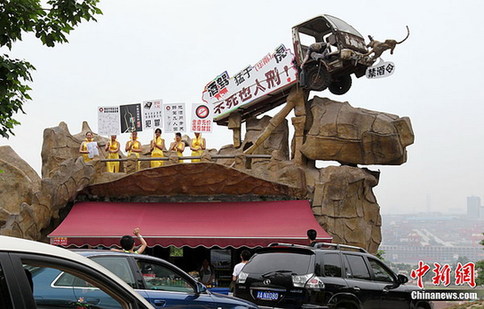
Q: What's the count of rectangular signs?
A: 5